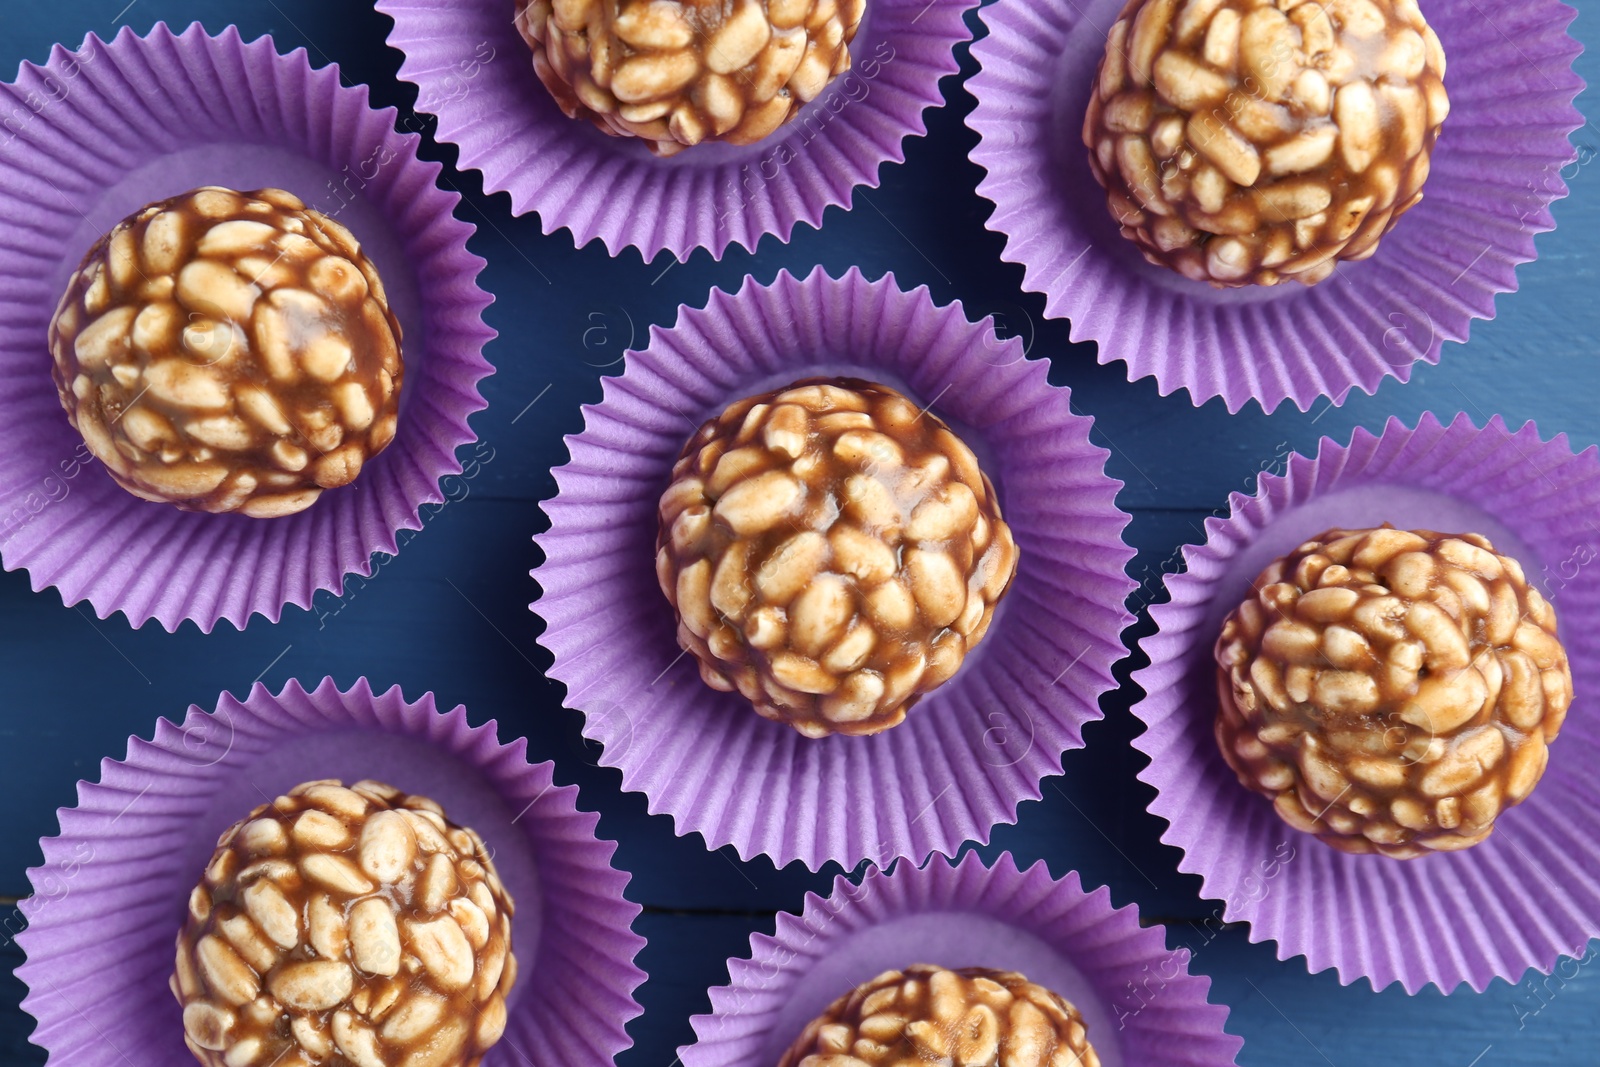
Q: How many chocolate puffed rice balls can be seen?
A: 7